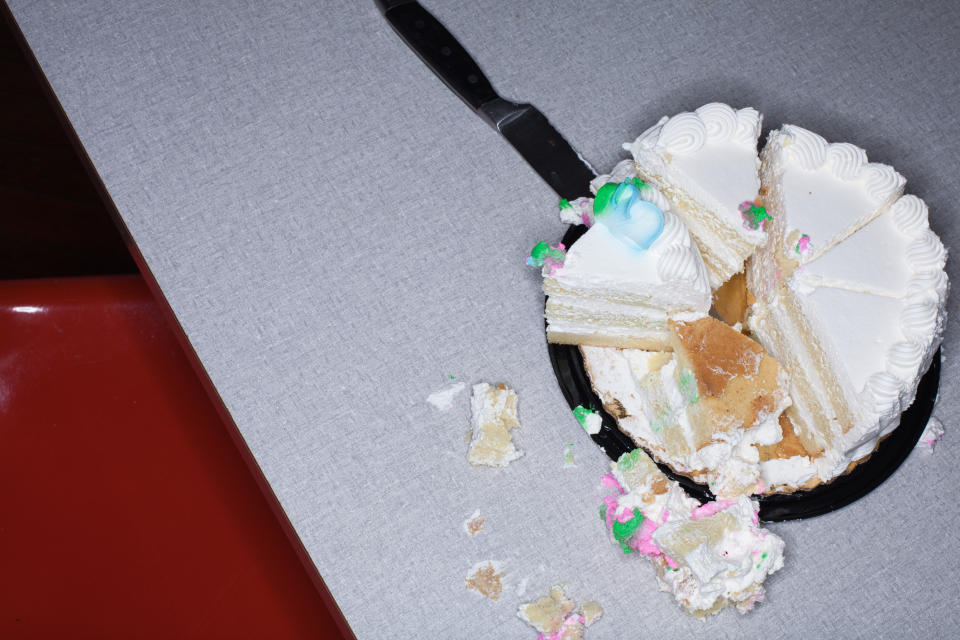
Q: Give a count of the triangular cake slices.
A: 5